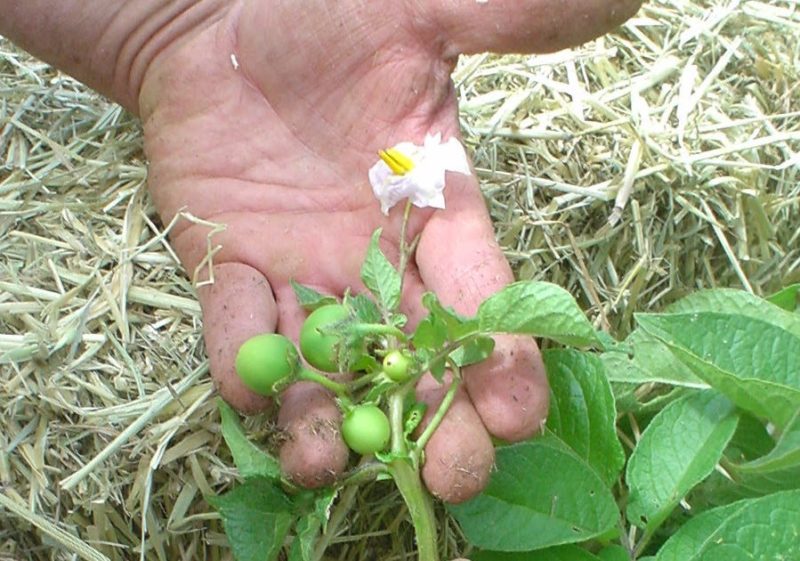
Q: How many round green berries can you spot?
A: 4